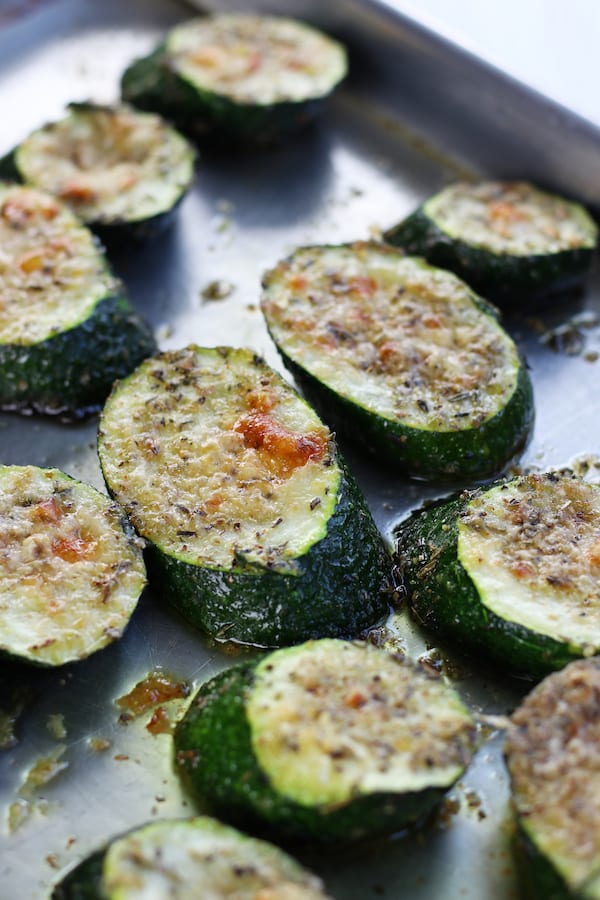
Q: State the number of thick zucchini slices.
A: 11